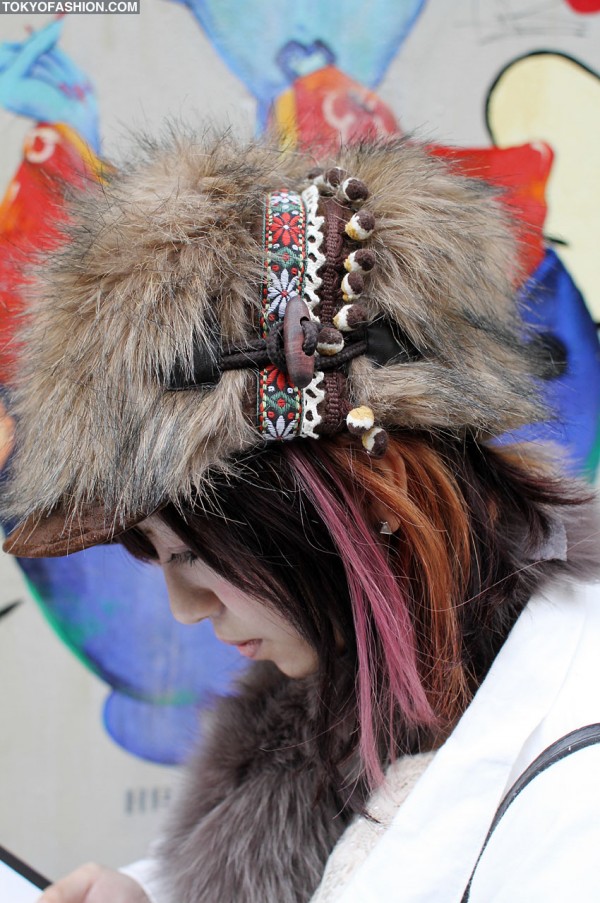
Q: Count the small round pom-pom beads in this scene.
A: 10